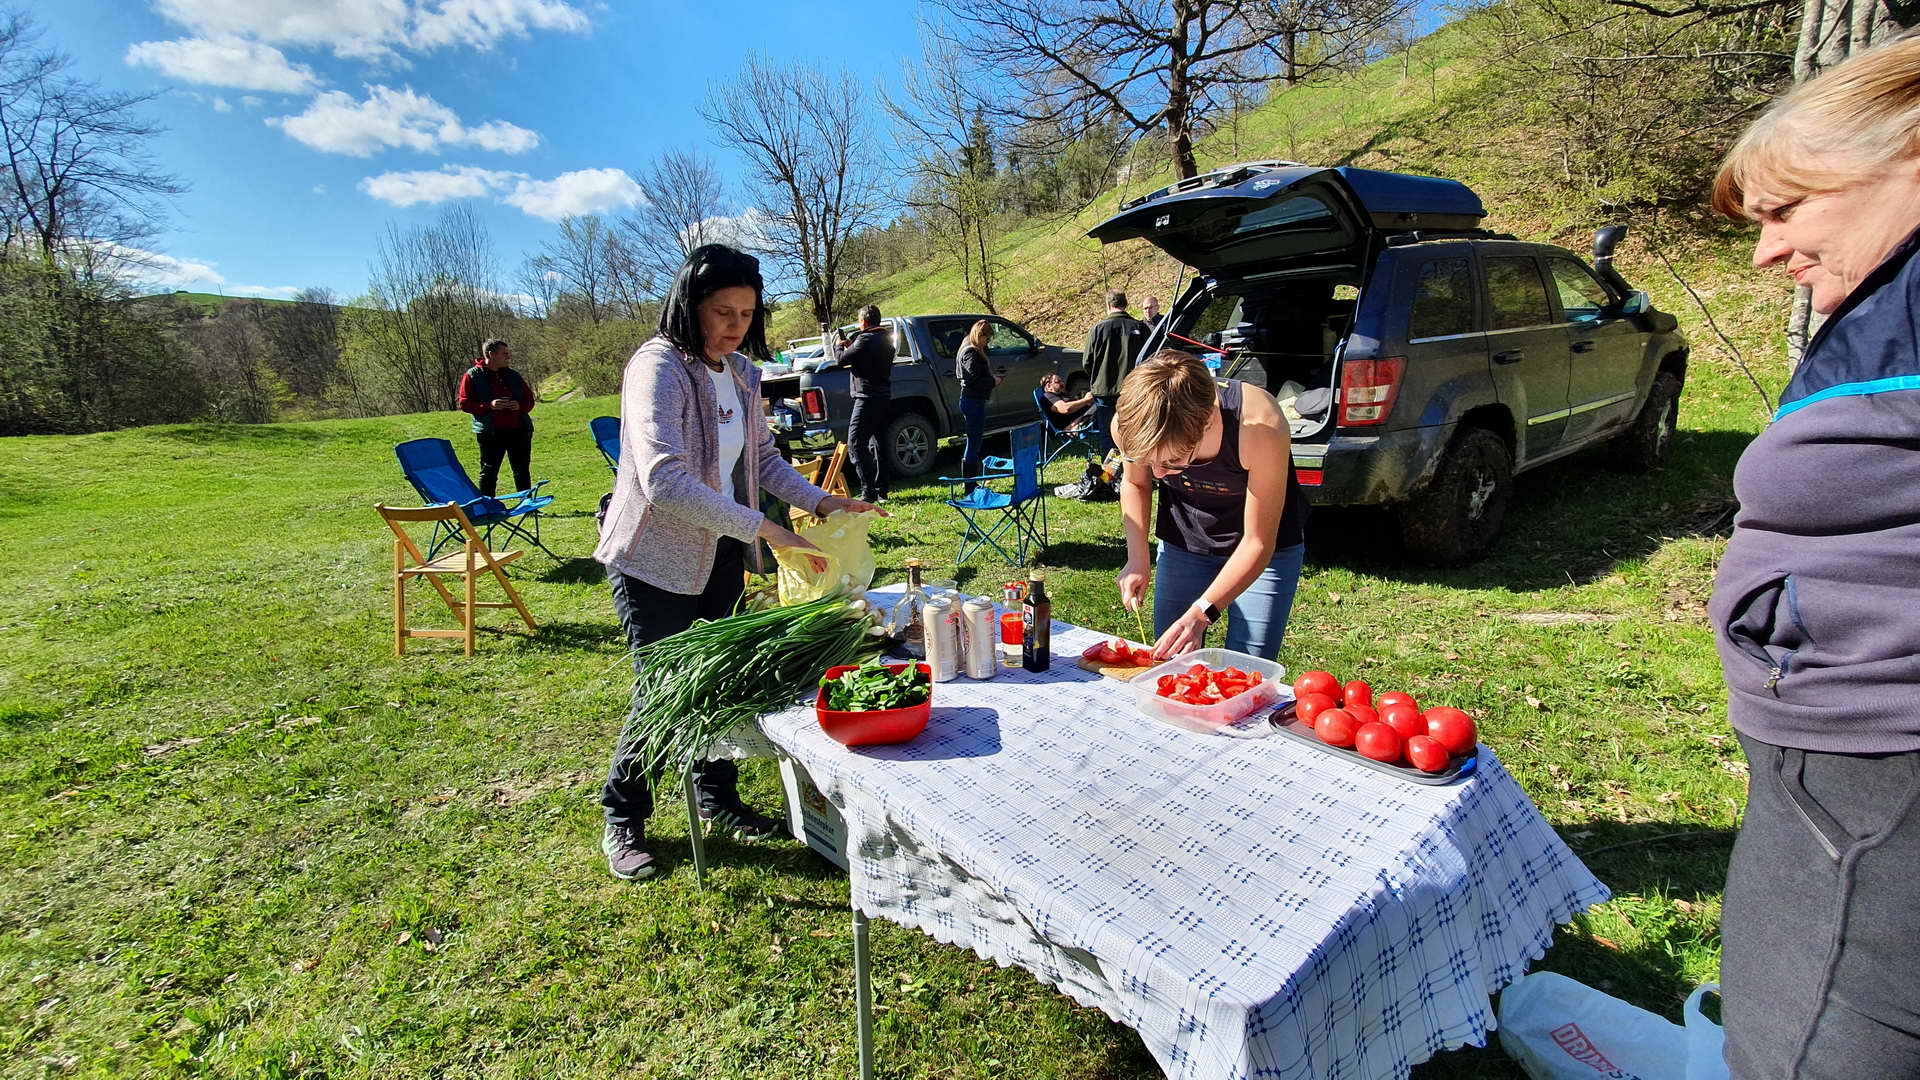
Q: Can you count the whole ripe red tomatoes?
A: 10